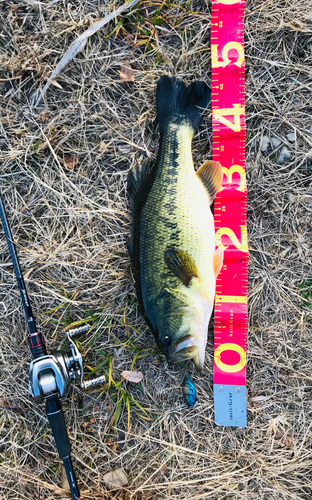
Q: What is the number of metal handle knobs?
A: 2